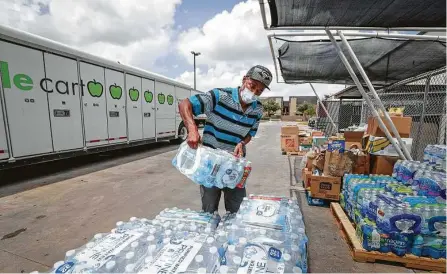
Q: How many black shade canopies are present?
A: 2